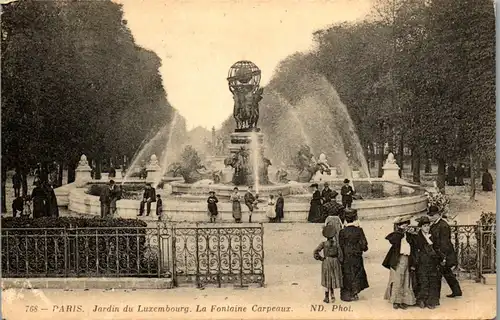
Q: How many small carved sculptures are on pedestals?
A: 4